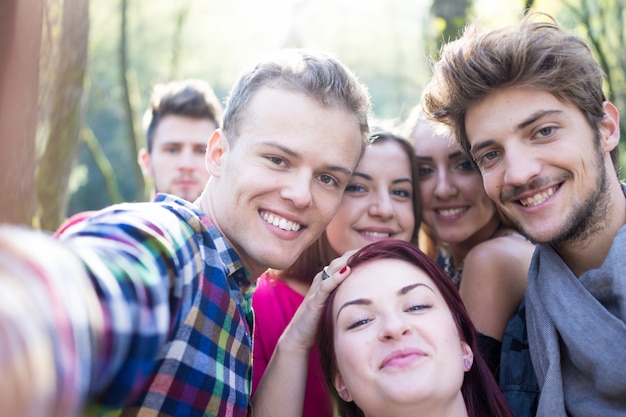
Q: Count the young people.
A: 6